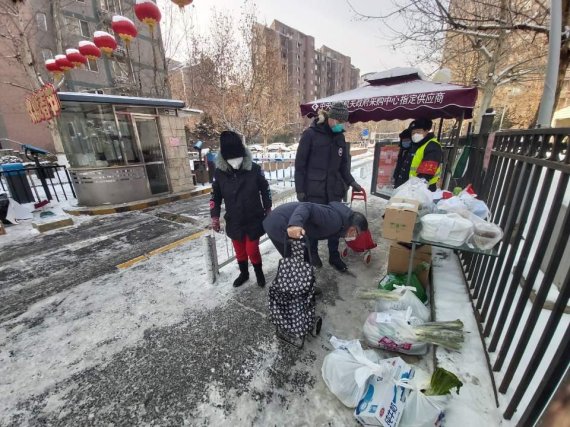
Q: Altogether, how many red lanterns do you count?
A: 8